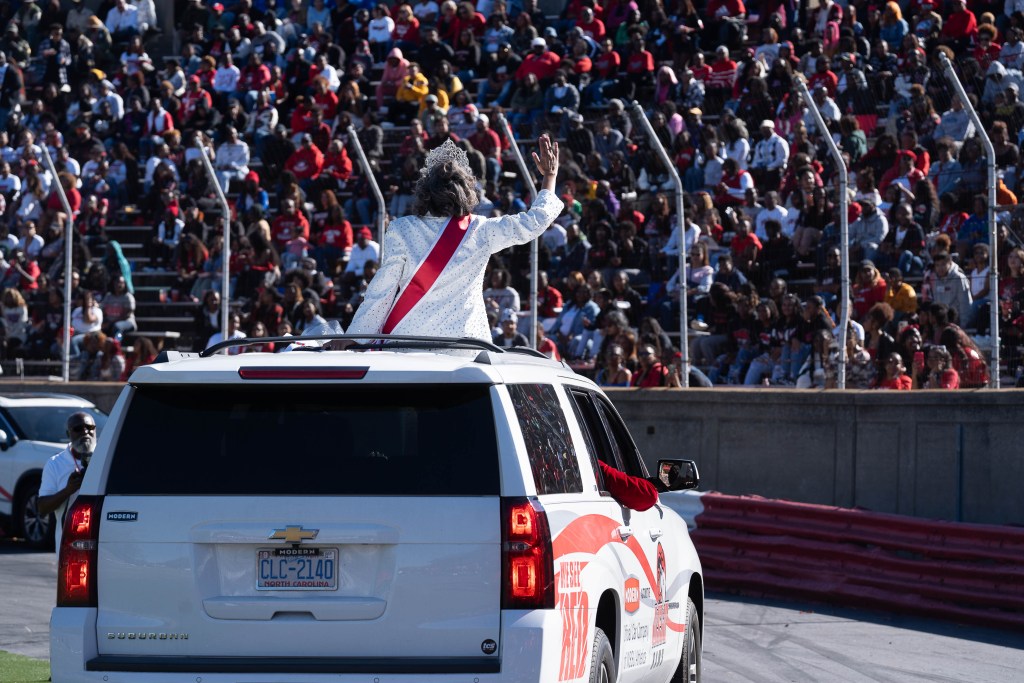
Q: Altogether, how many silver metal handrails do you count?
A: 7